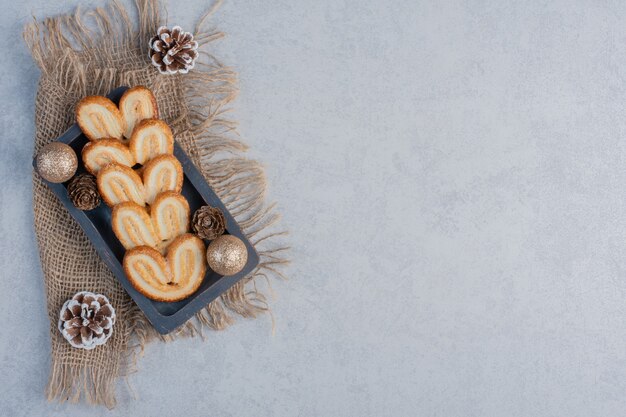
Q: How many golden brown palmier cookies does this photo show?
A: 5